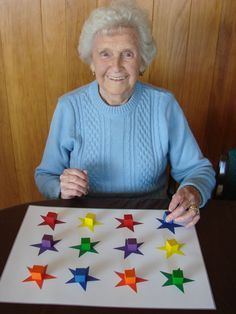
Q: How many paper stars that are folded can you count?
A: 12